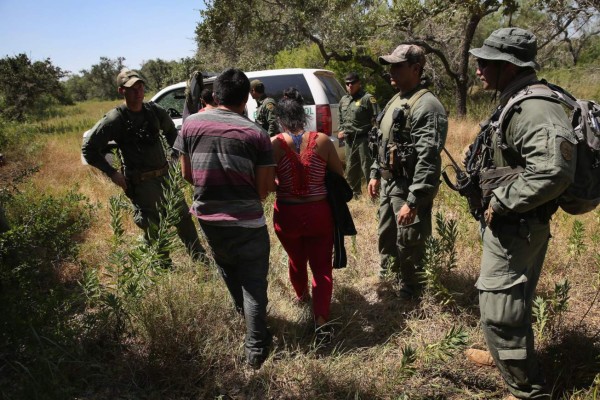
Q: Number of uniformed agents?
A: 5